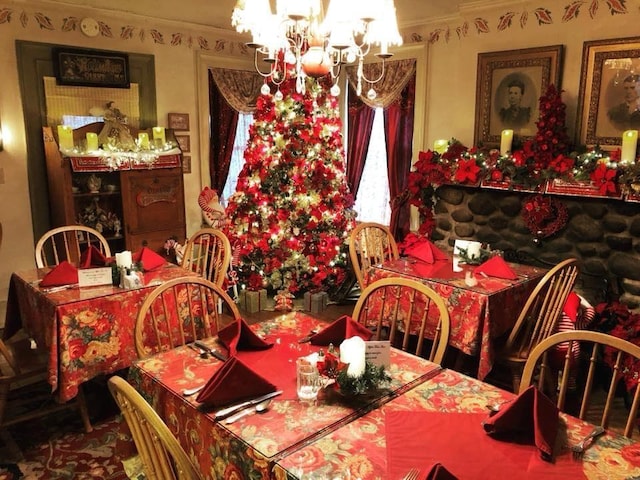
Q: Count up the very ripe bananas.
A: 0